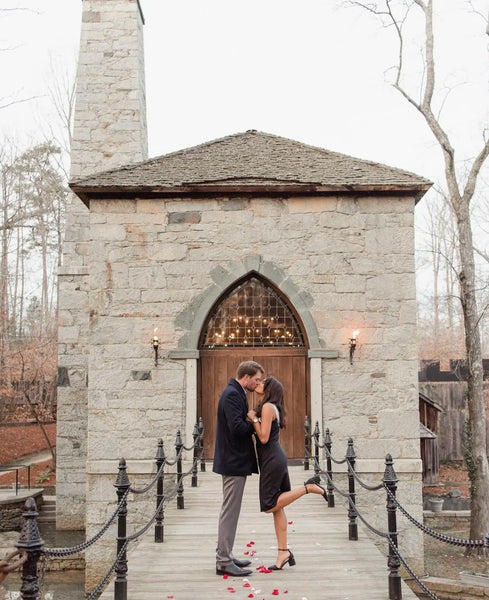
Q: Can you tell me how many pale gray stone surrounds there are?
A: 1